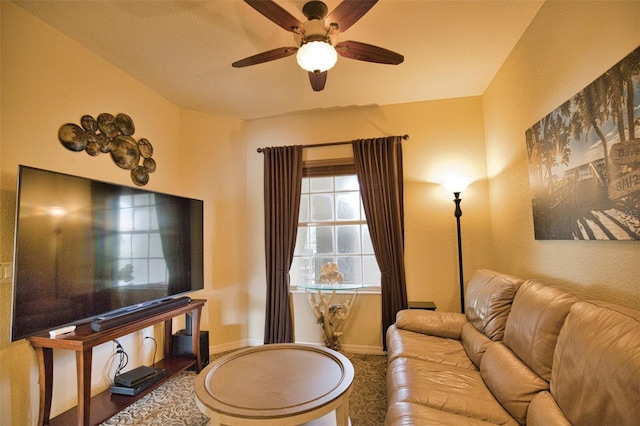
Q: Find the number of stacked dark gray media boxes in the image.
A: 2